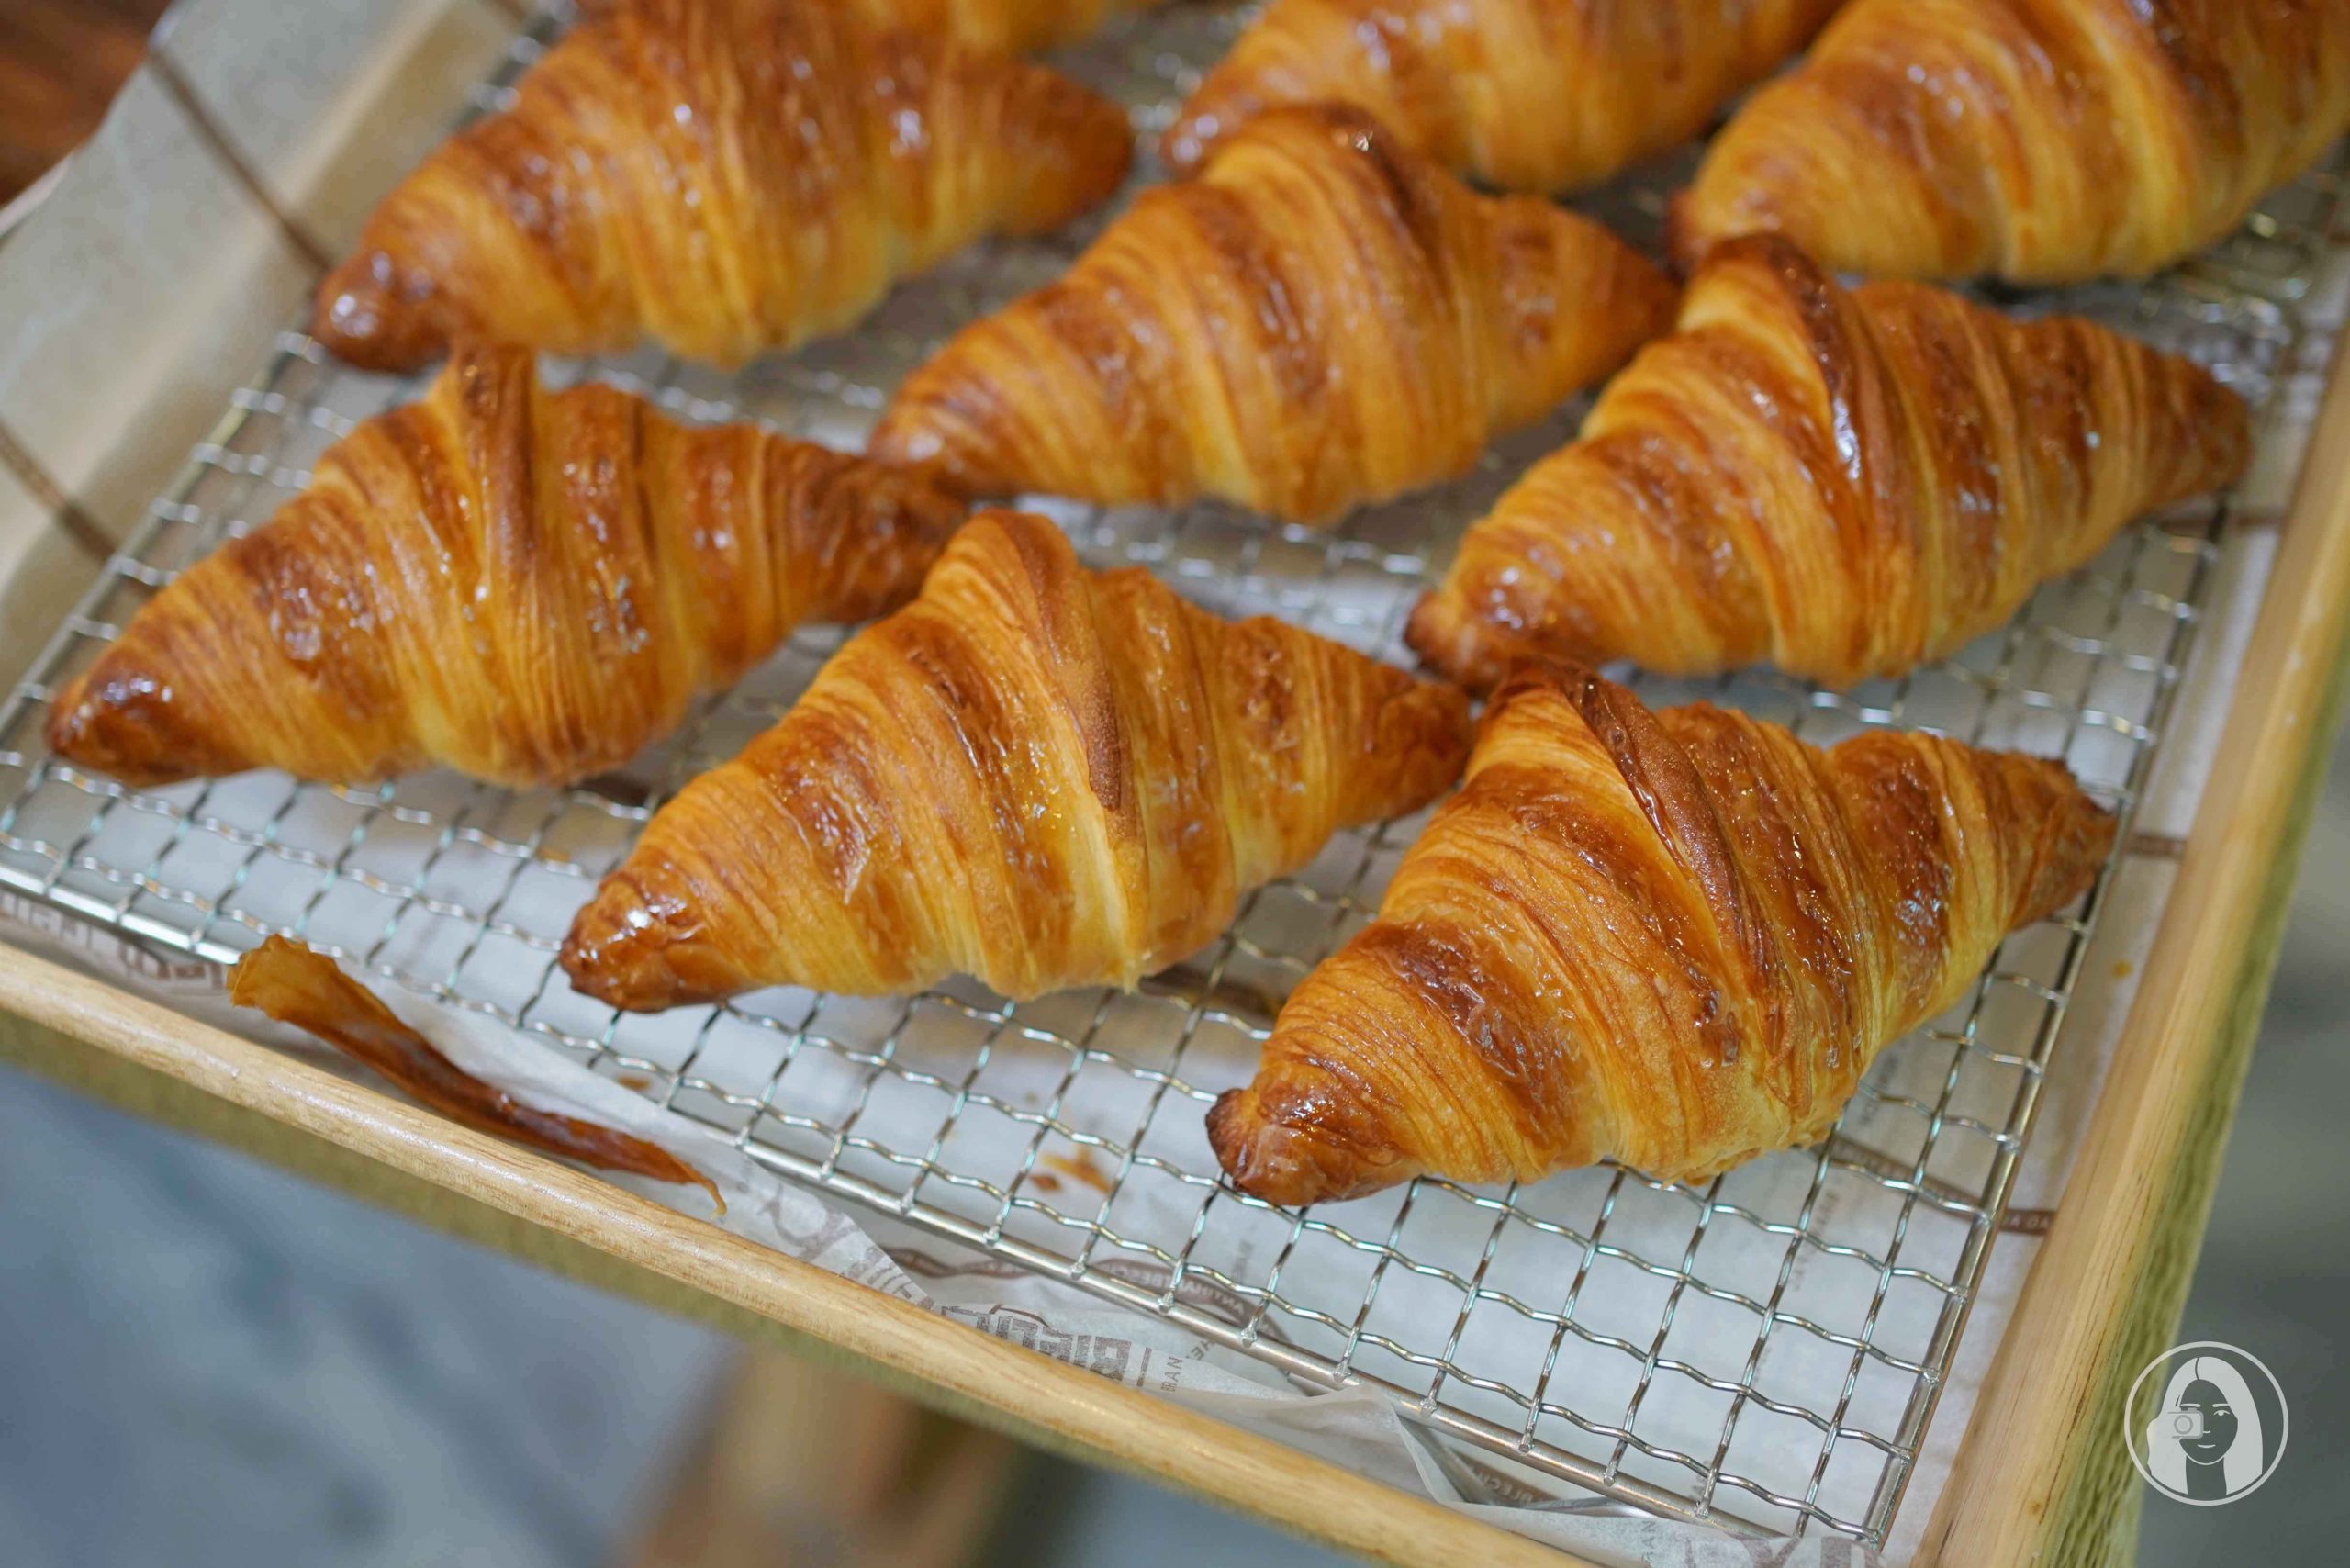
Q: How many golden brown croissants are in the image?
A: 9